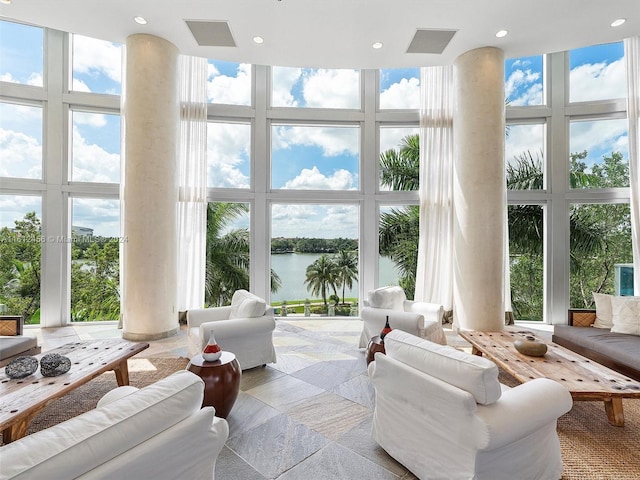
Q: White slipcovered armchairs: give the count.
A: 4